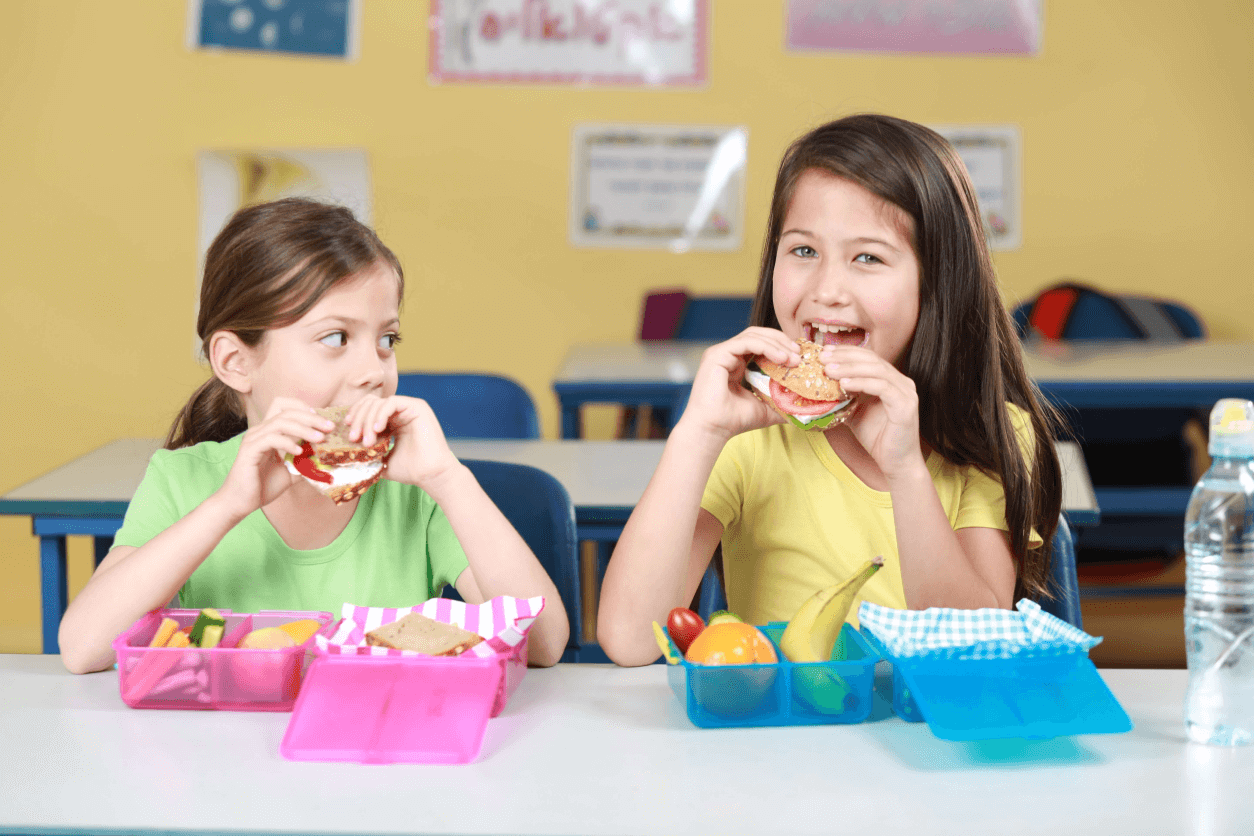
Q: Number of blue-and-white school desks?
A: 3